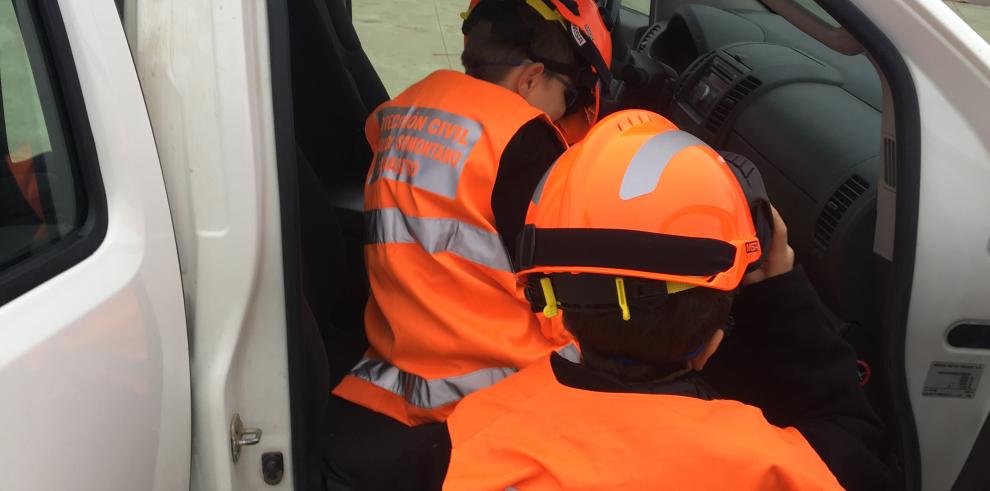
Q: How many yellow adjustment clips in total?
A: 2